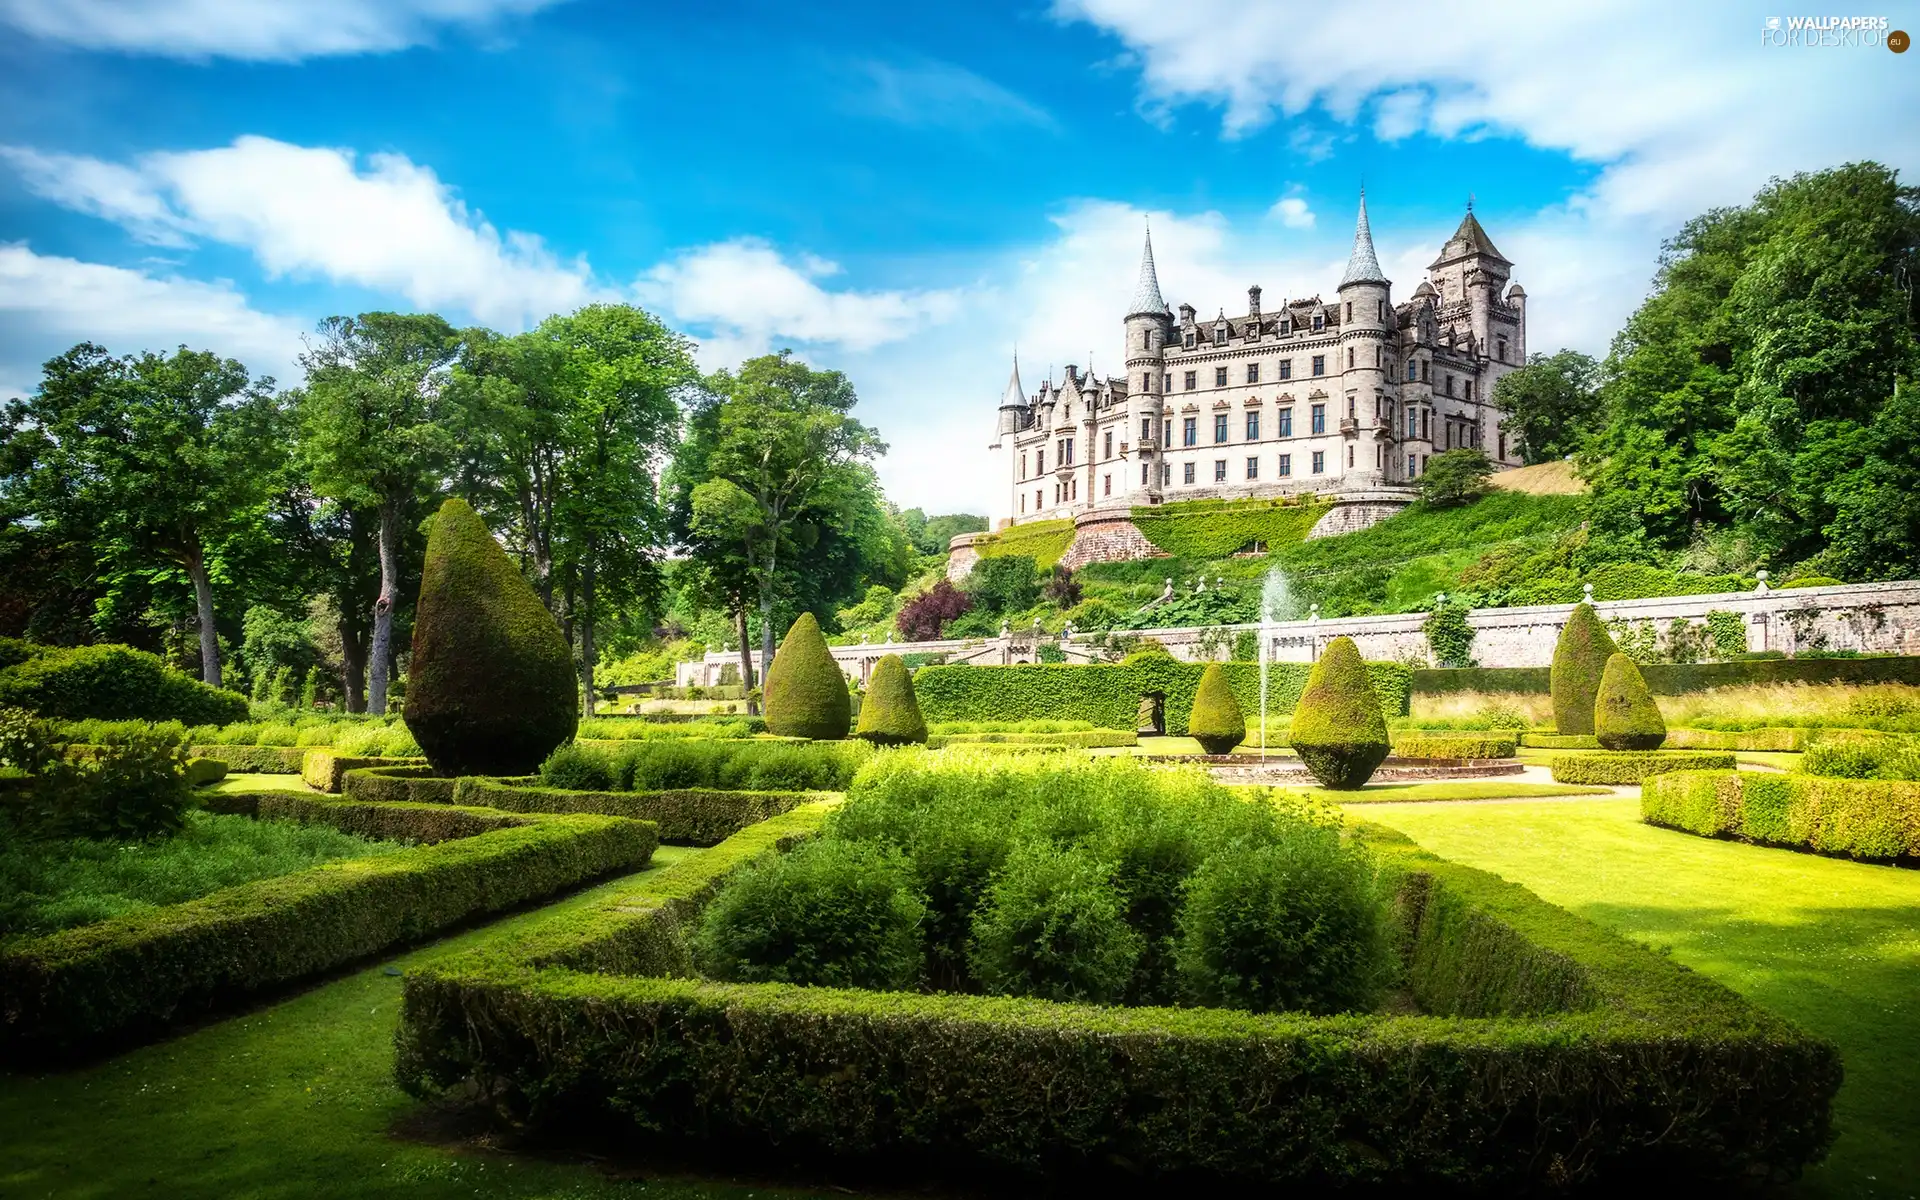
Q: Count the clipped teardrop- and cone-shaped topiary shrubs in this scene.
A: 7